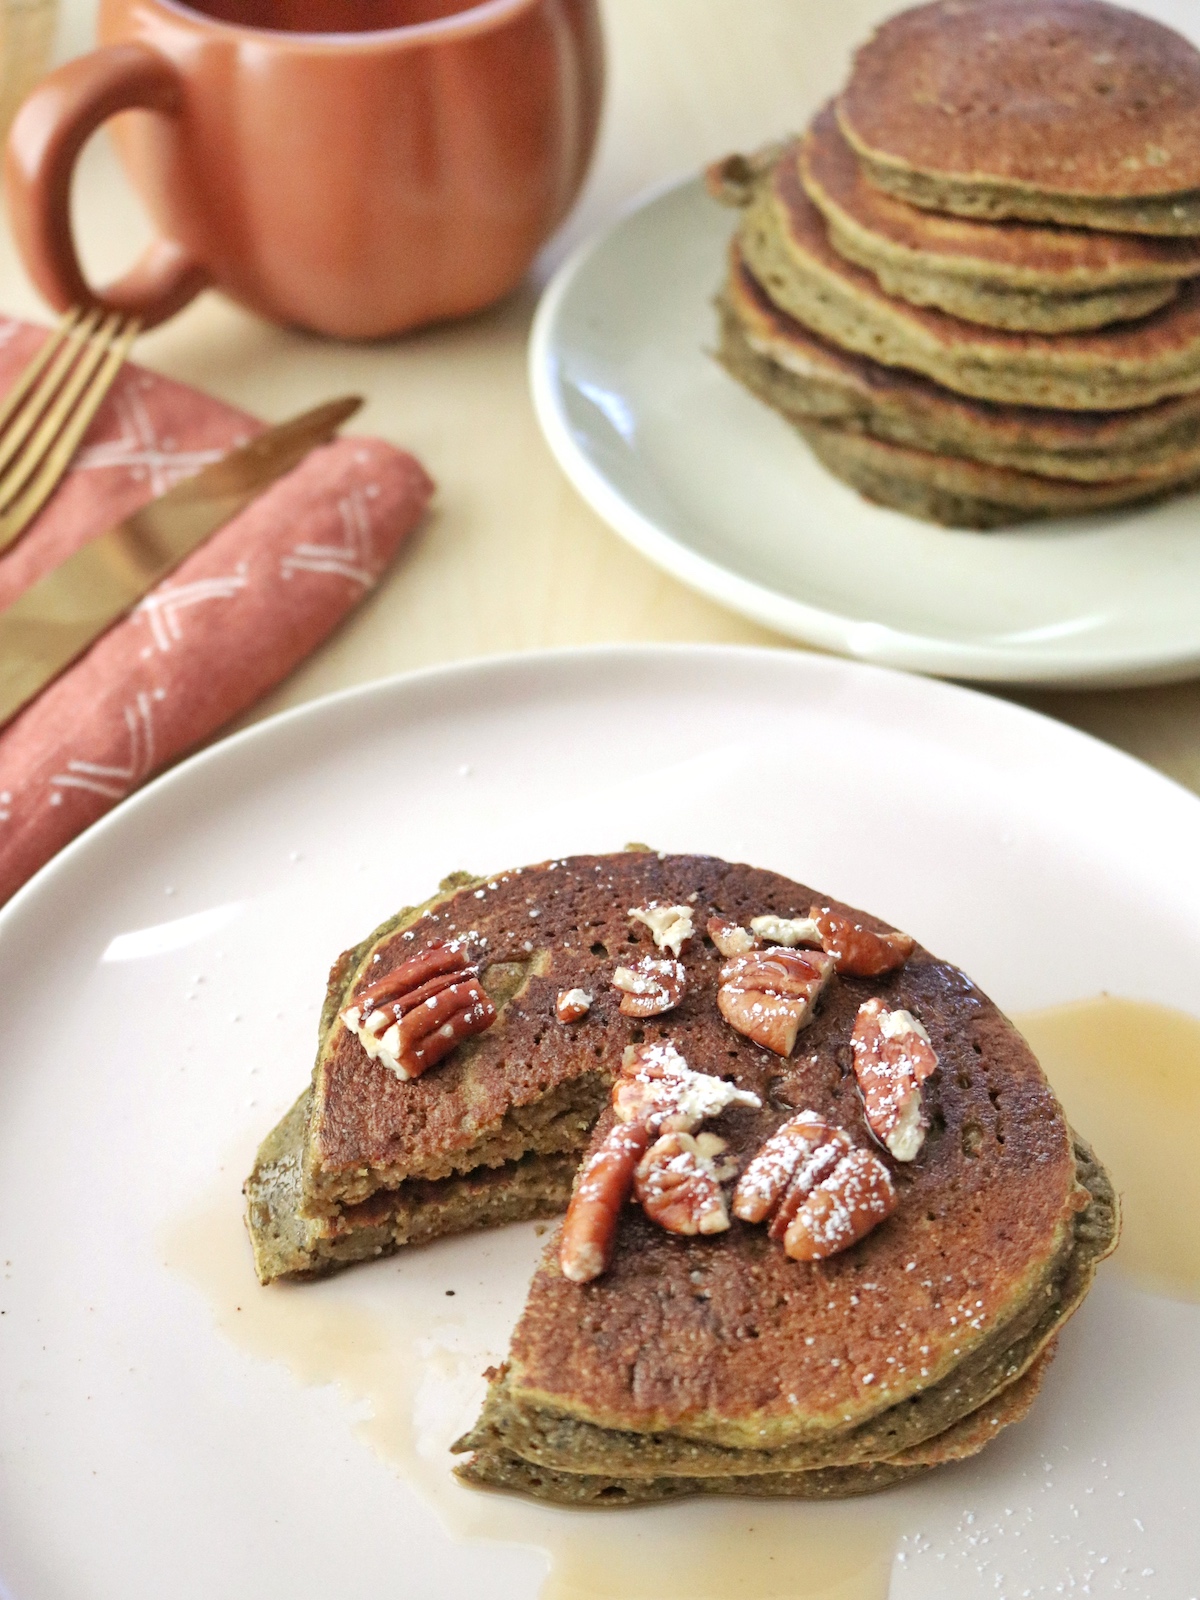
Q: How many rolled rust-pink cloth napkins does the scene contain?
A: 1